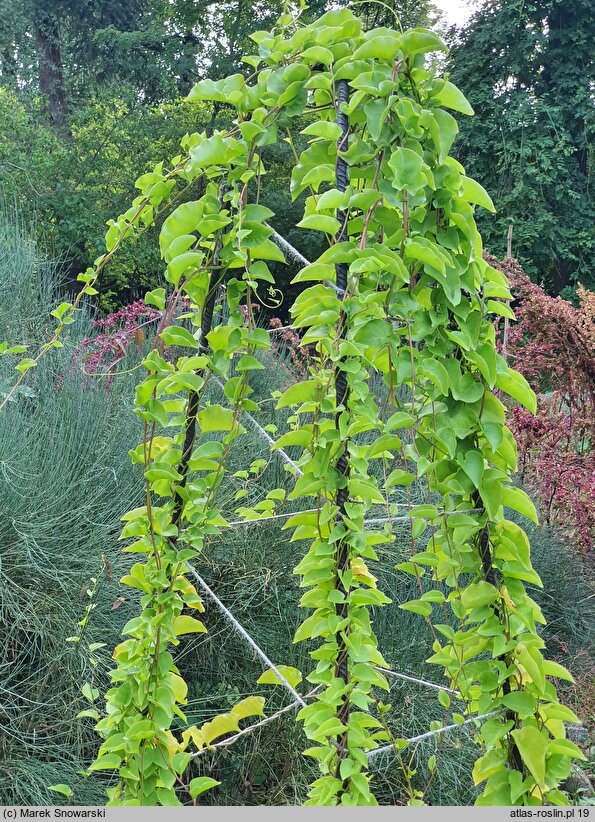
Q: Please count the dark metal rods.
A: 3